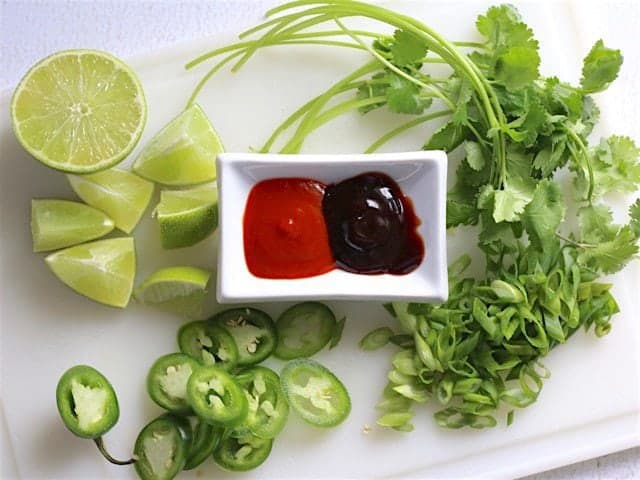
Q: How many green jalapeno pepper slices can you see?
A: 11